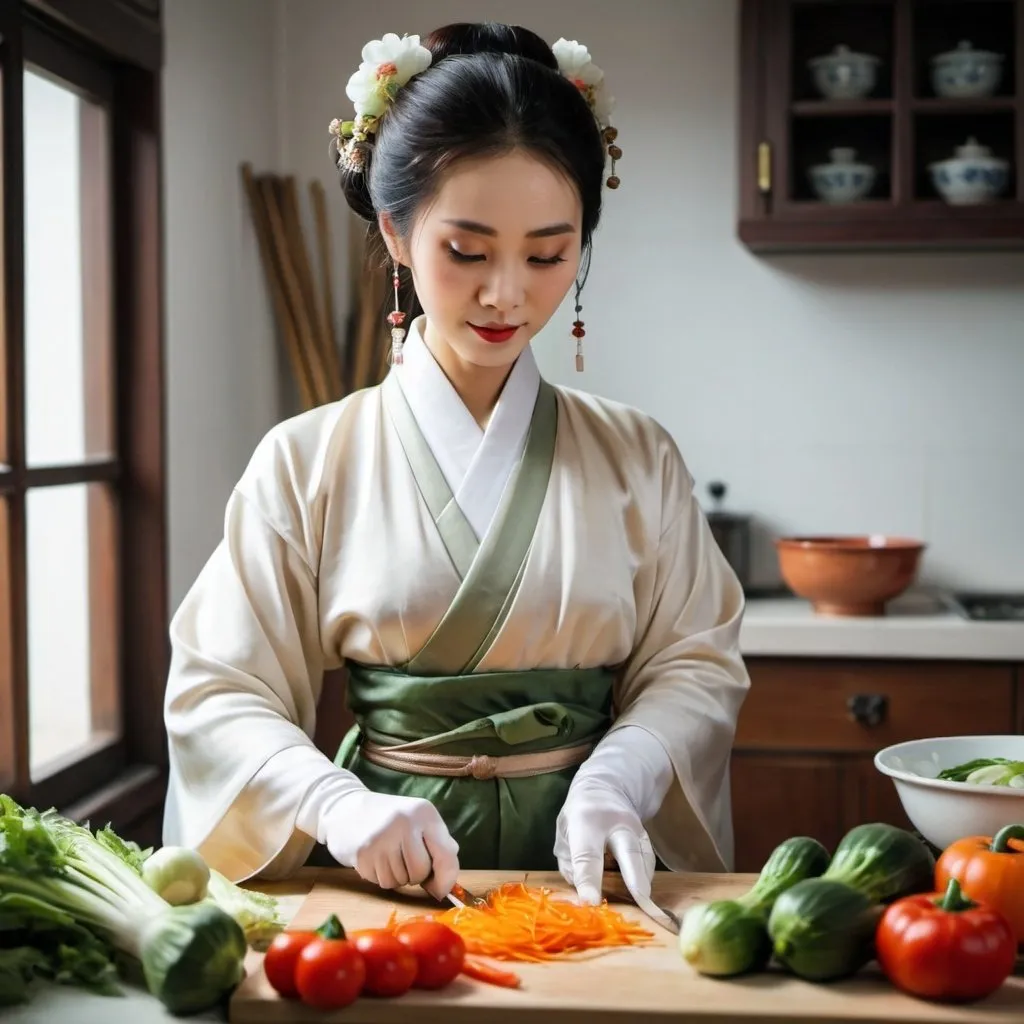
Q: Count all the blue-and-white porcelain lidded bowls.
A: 4